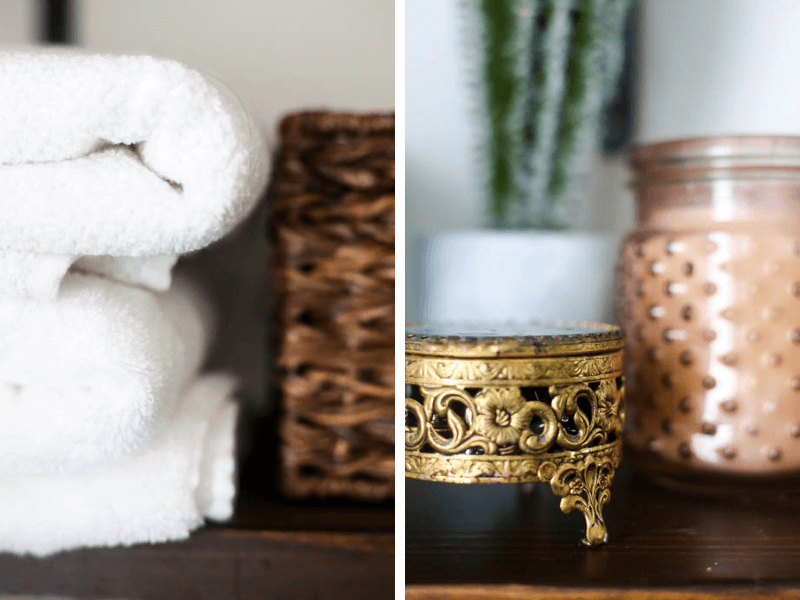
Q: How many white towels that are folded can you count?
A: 3